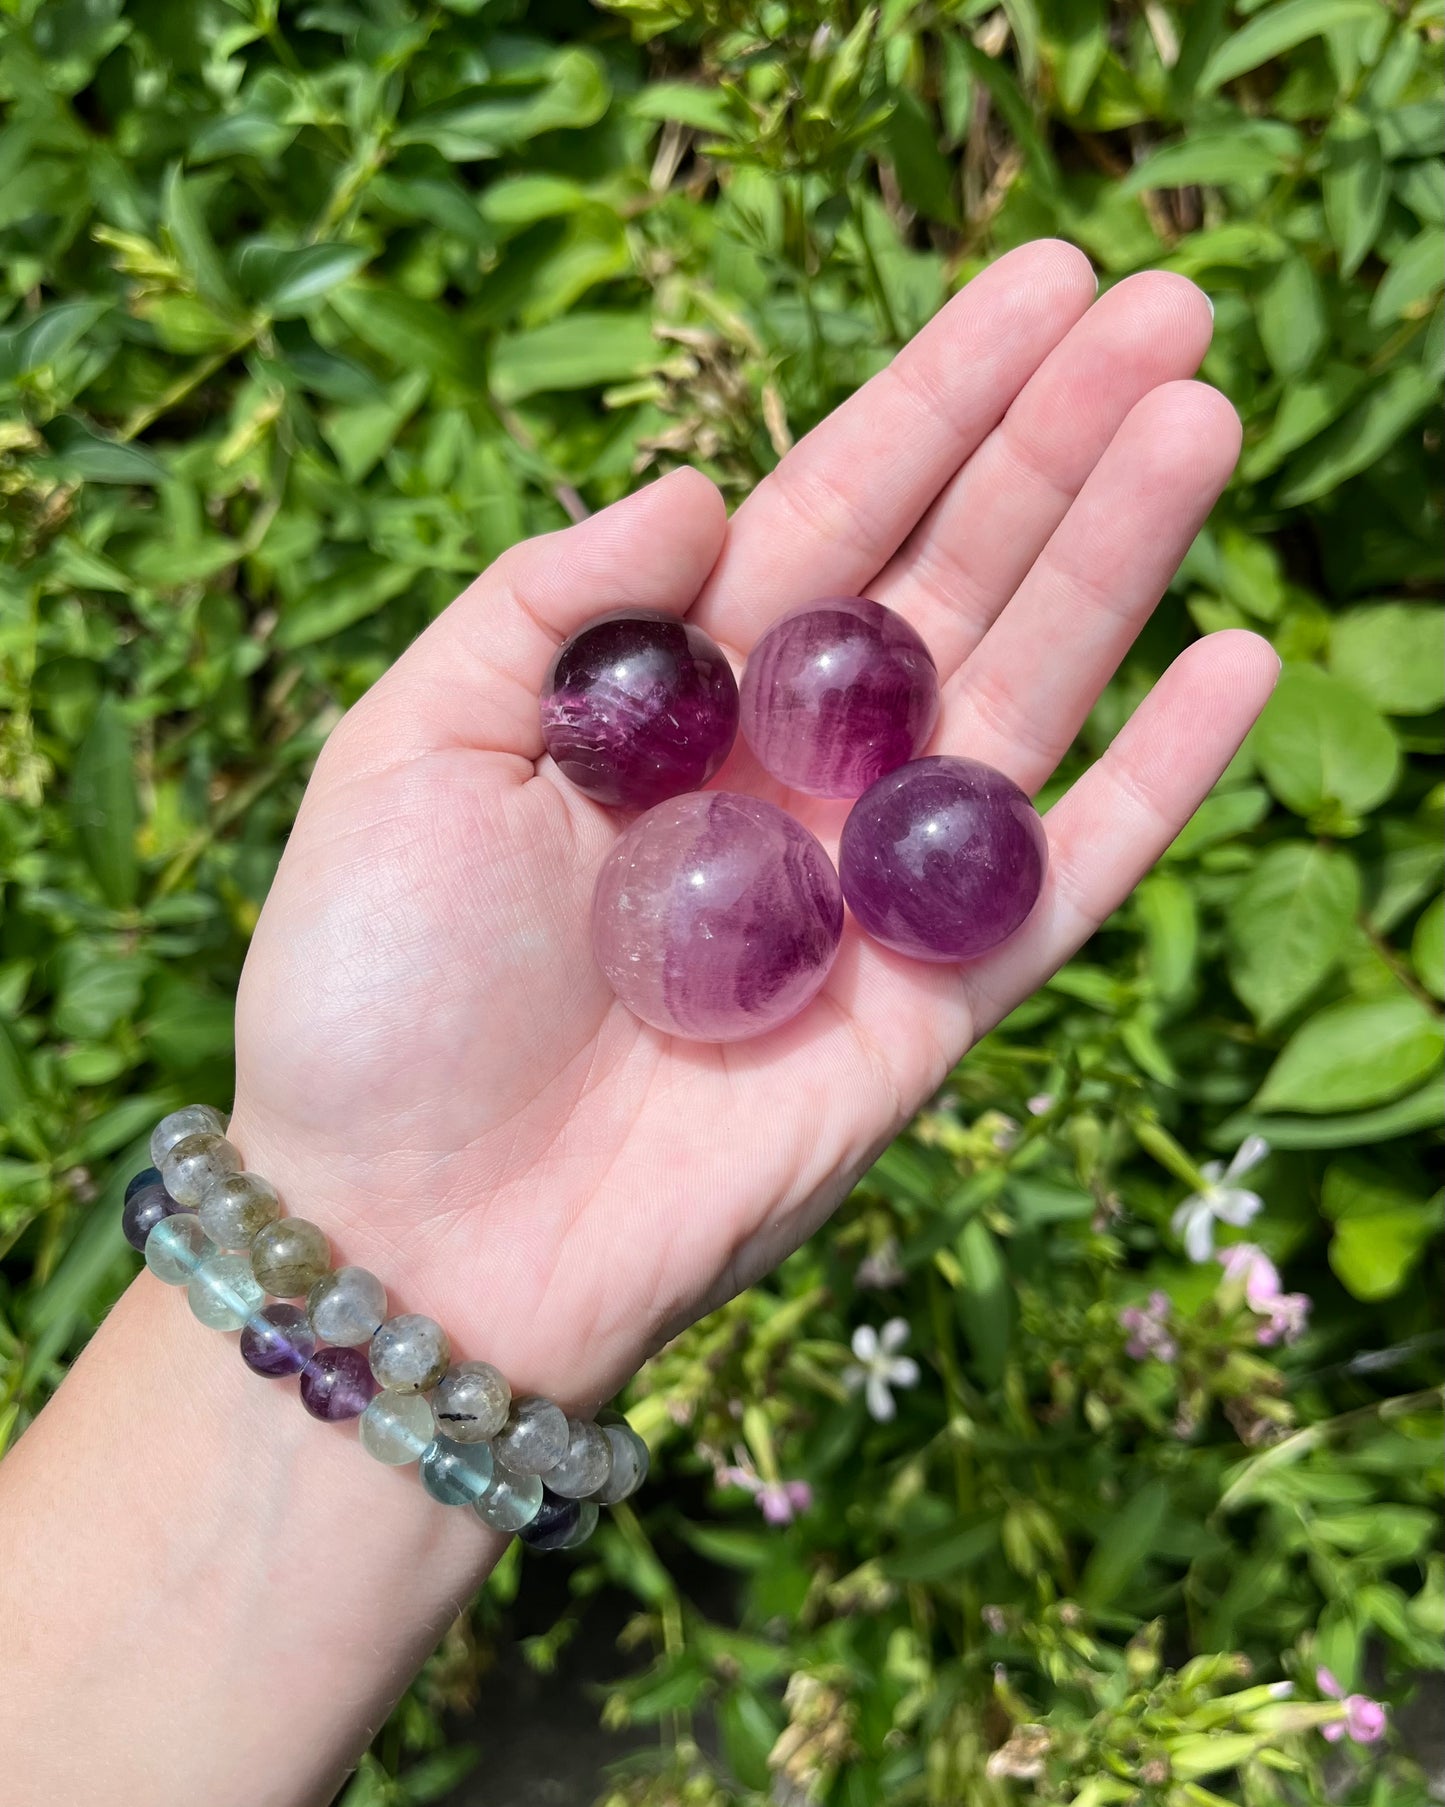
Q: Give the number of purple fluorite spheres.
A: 4